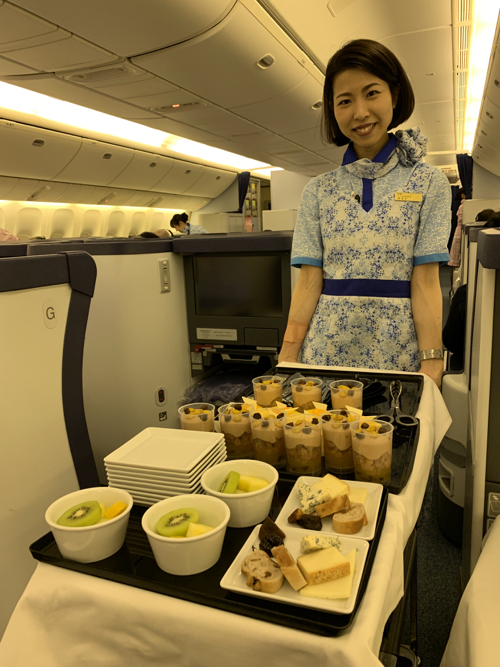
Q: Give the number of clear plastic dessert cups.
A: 9